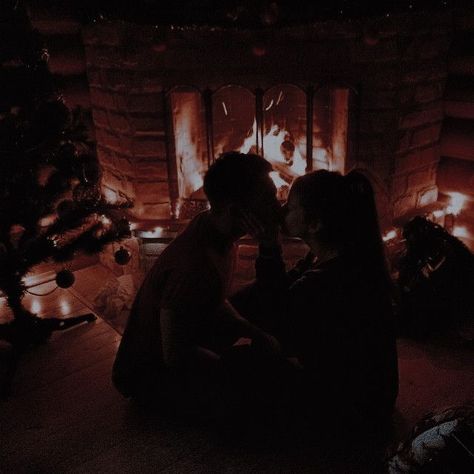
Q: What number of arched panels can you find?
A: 4